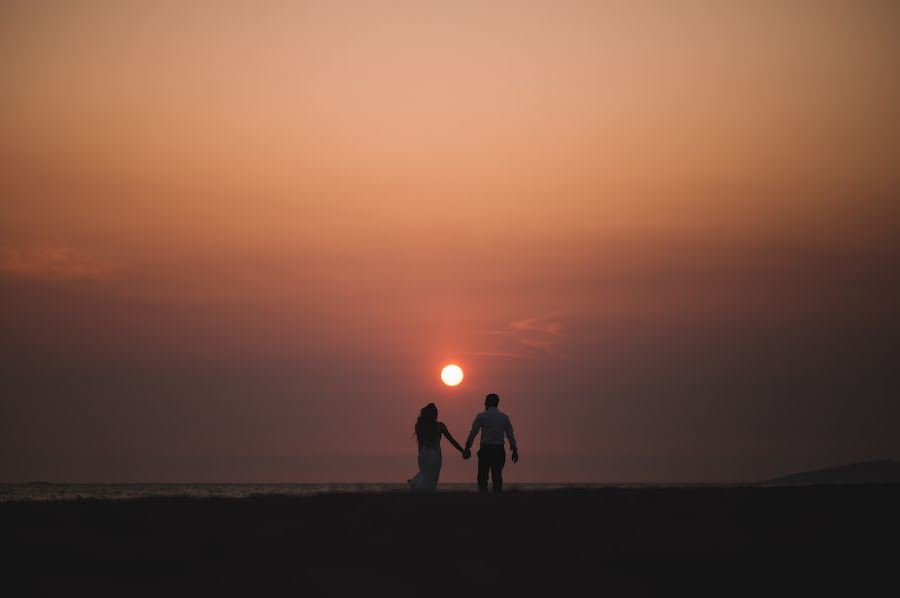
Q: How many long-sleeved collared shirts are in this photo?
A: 1